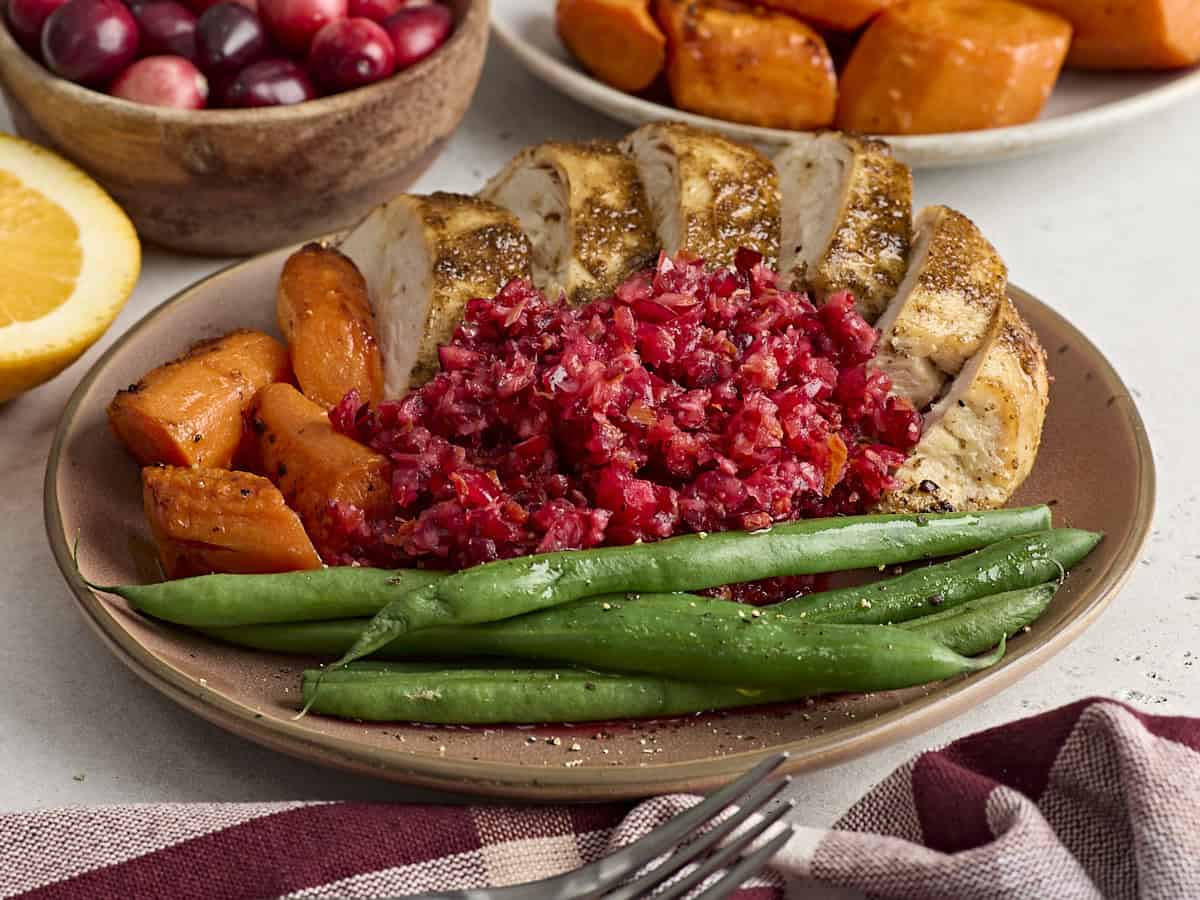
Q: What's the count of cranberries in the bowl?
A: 11